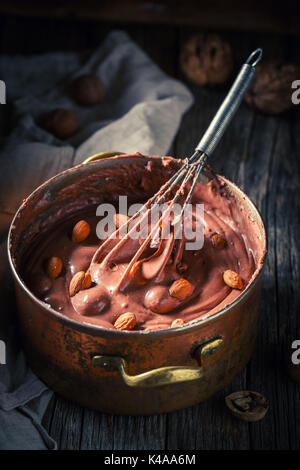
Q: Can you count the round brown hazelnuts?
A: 2